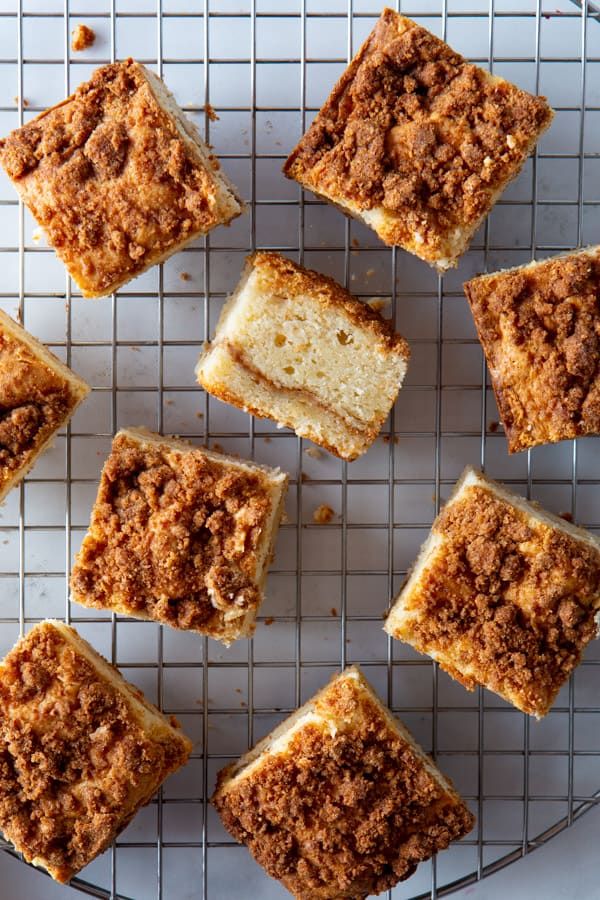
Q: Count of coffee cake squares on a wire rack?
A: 9